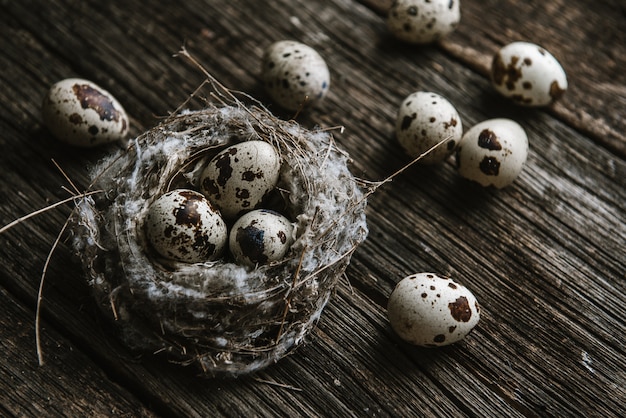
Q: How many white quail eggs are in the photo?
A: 10